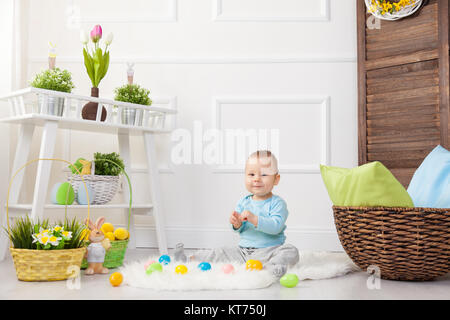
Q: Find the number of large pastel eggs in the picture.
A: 3